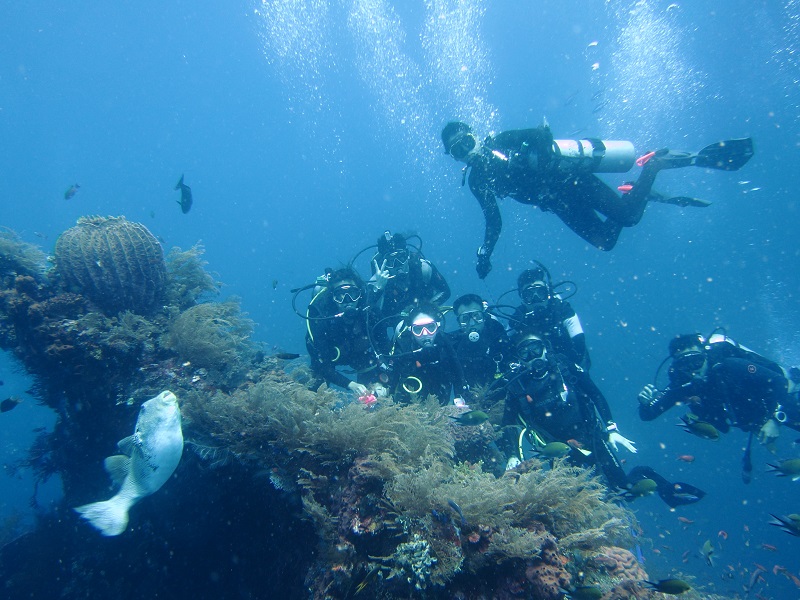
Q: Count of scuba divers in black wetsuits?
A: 8